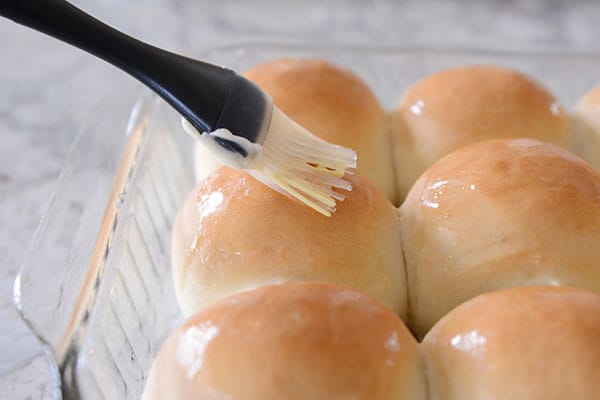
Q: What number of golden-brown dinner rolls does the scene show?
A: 7